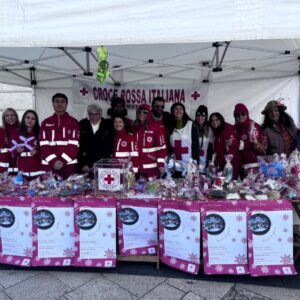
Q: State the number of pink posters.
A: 7